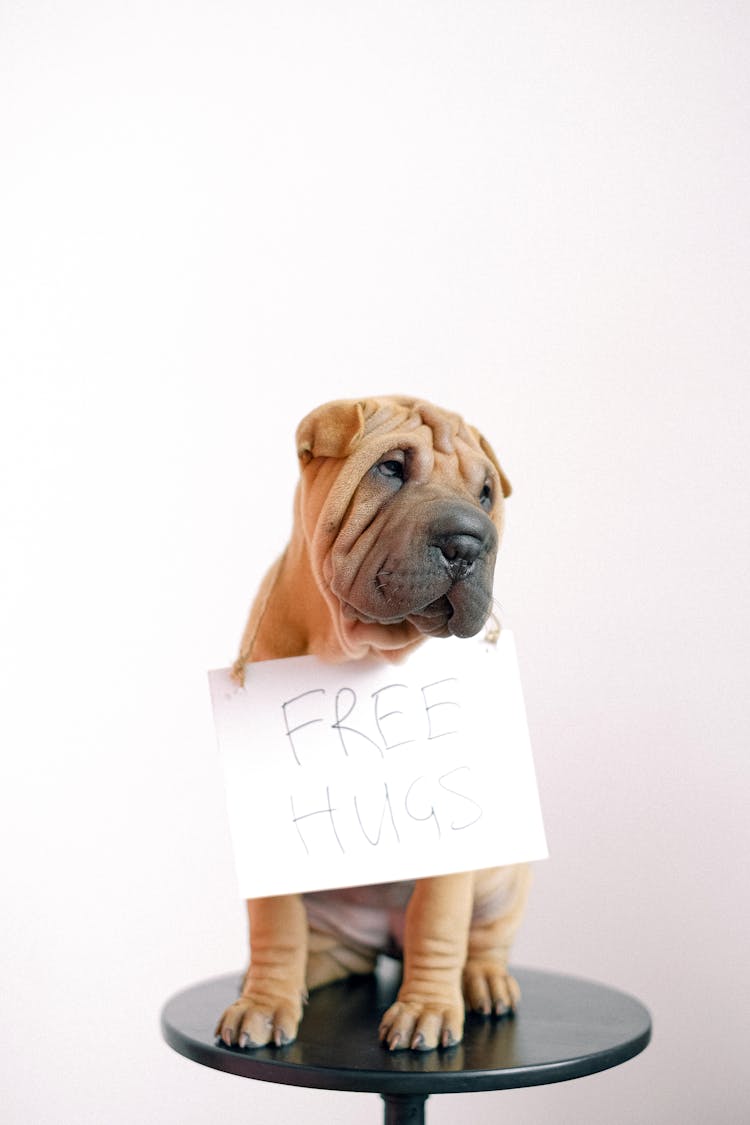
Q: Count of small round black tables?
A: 1